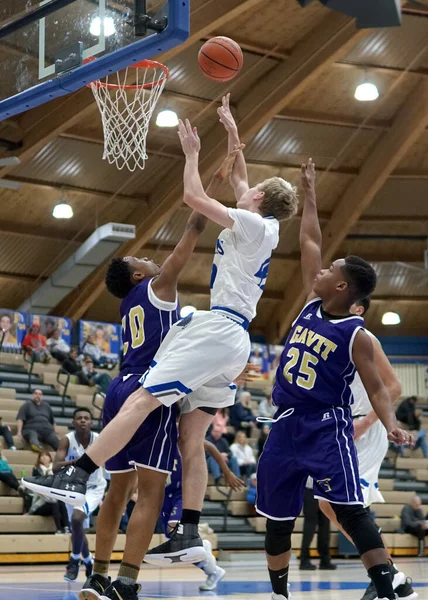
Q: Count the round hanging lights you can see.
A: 6